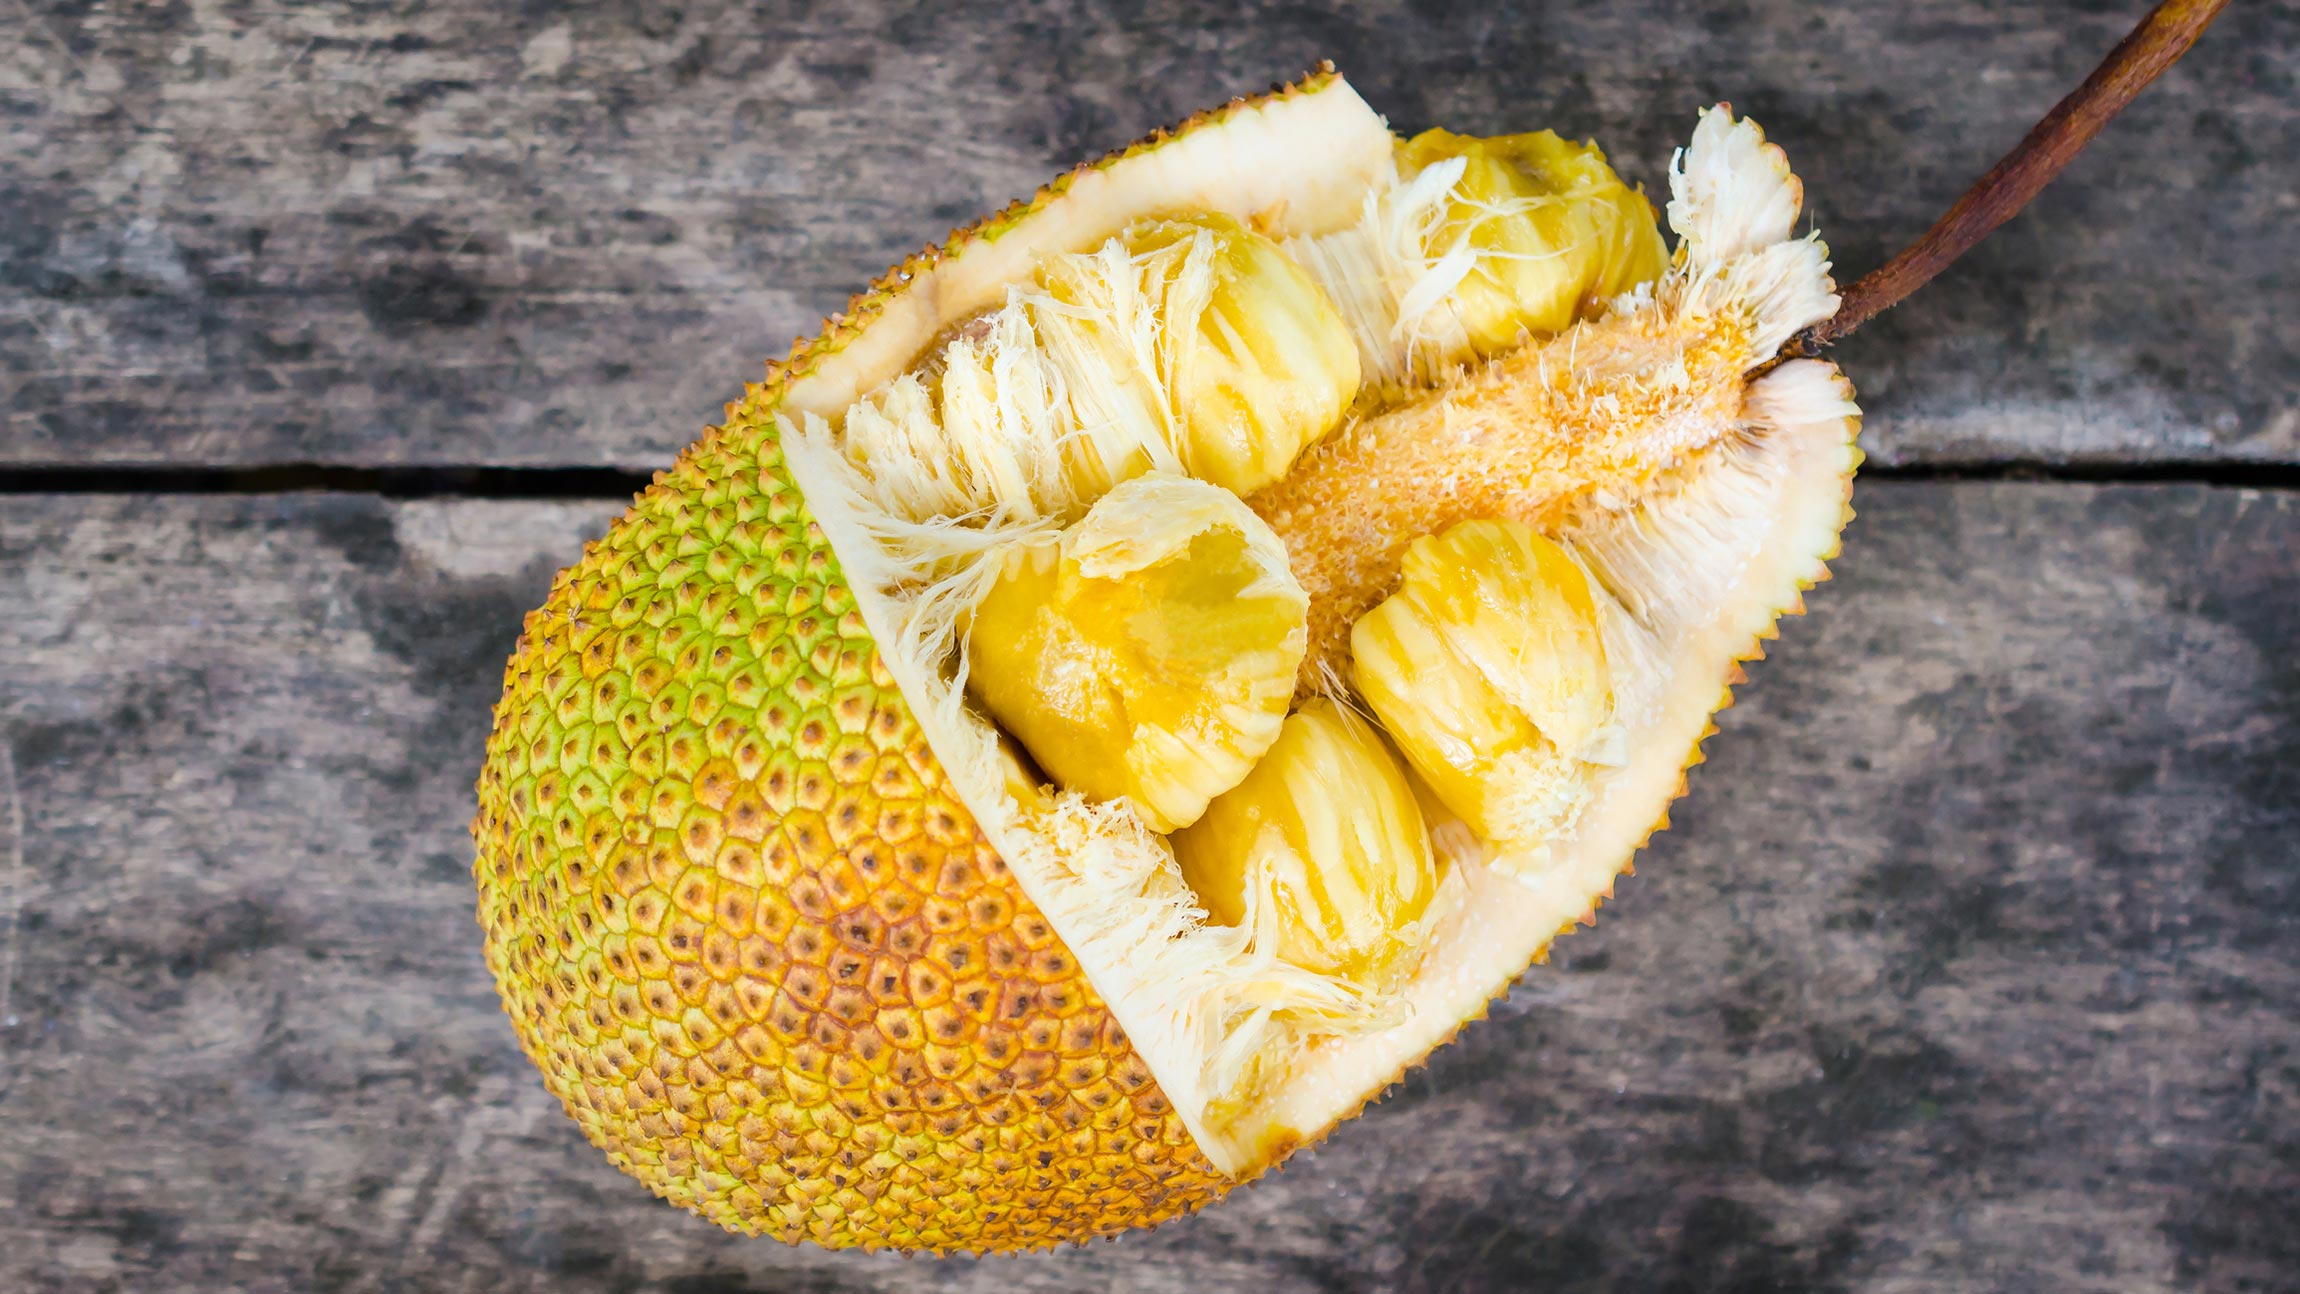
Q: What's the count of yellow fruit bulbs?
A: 5